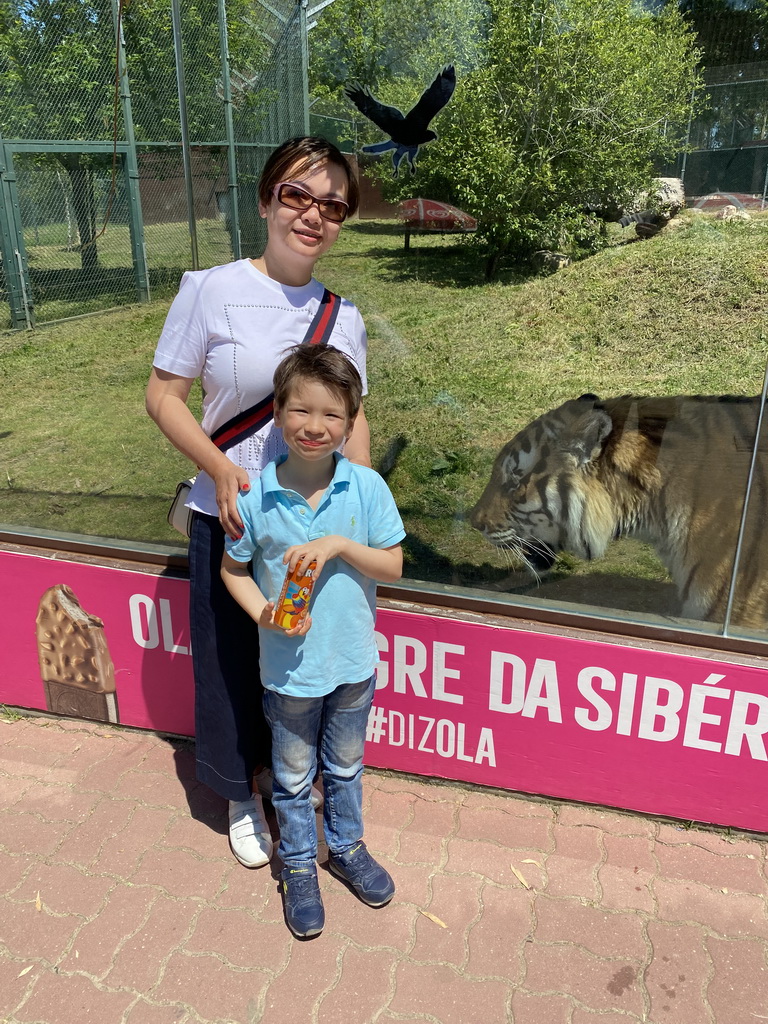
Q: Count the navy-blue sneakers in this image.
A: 2